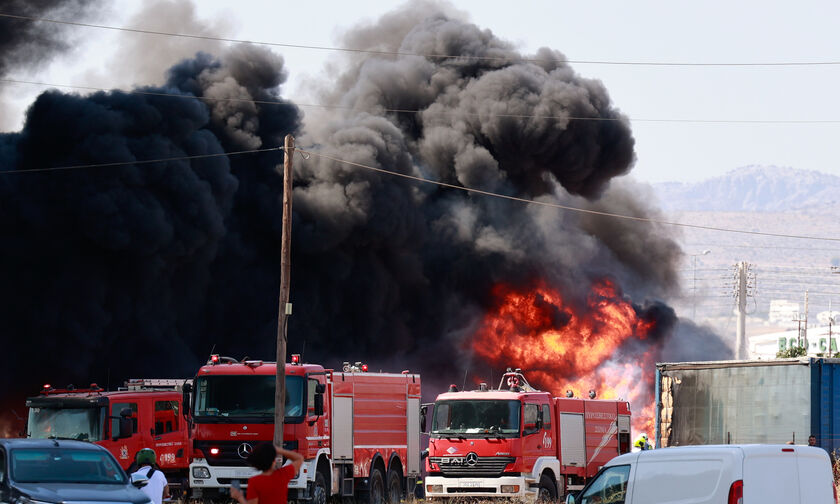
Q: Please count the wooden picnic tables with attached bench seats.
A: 0